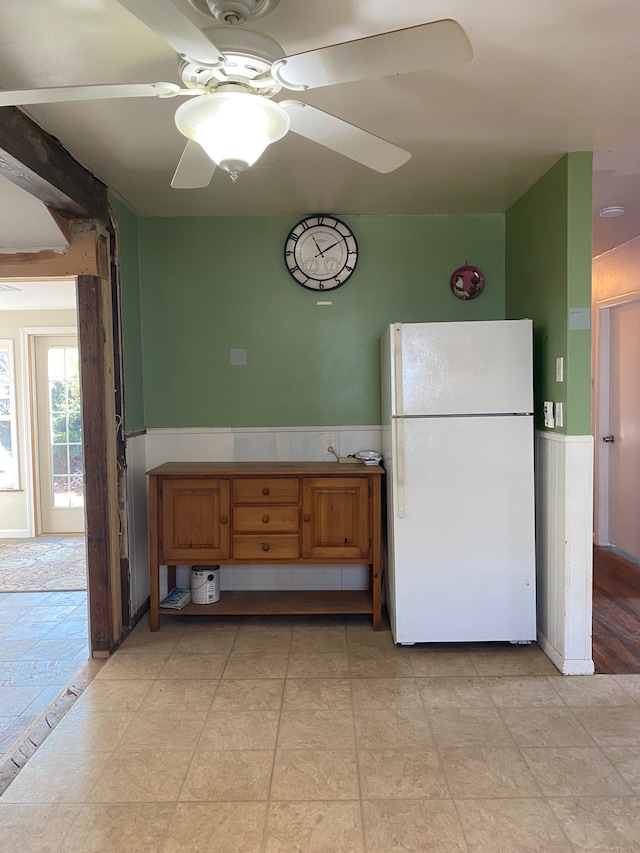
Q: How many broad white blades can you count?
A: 5